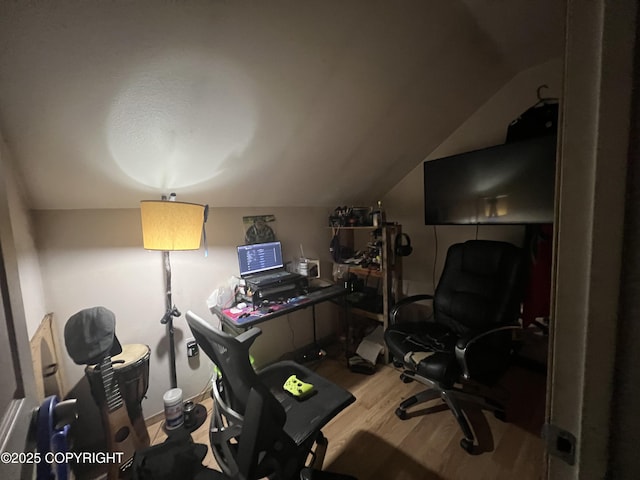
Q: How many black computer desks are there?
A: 1